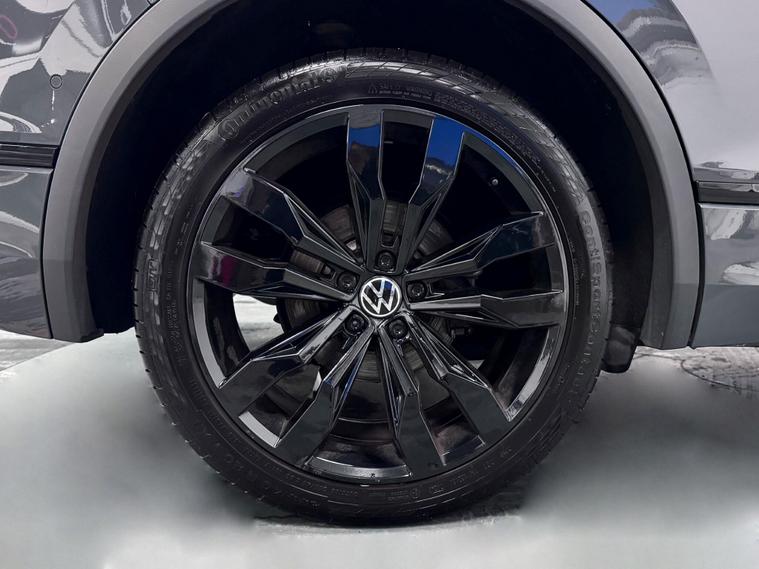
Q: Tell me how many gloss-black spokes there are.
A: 10